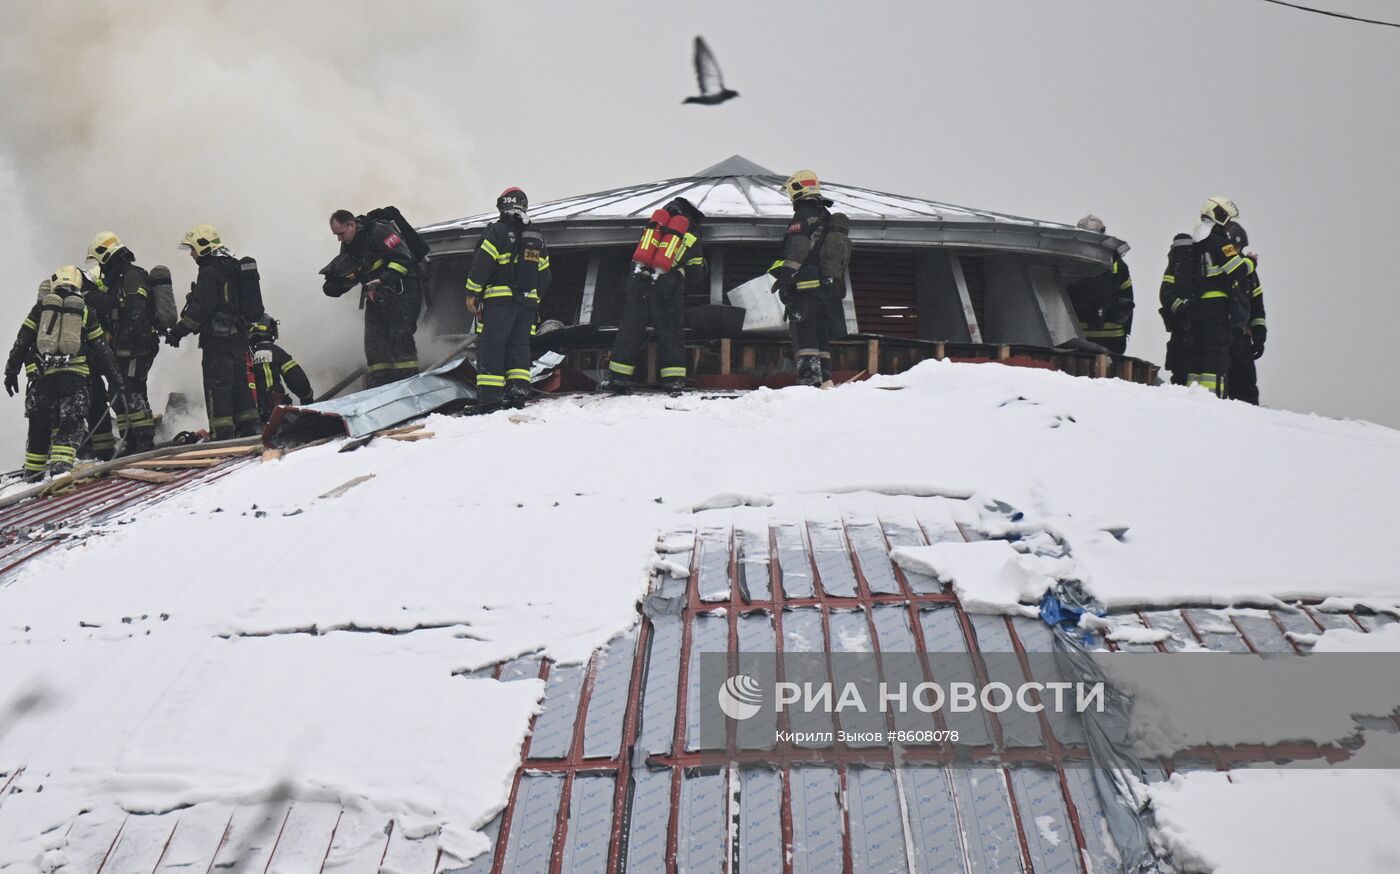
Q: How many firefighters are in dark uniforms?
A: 12